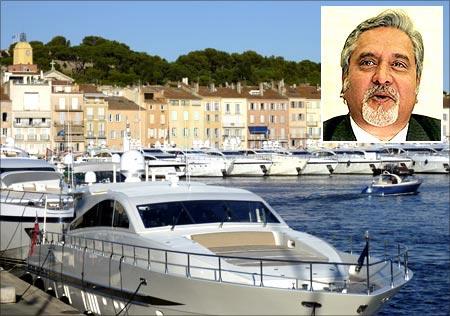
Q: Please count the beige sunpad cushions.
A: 1